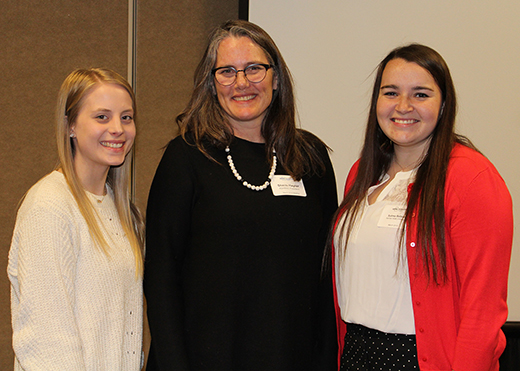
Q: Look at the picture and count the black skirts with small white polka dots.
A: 1